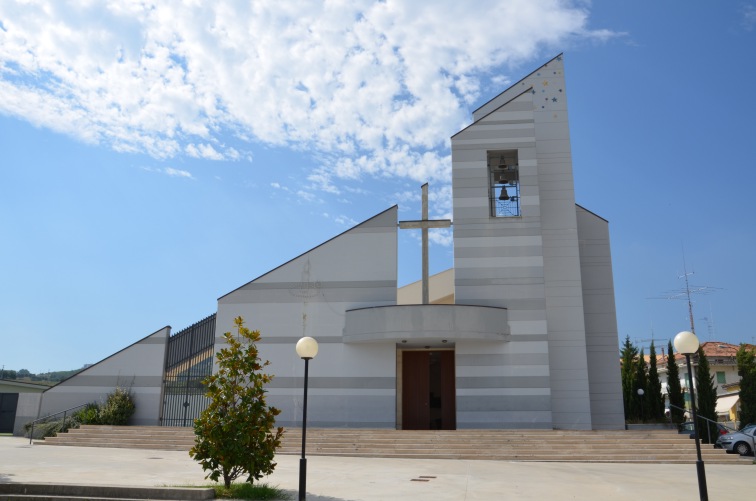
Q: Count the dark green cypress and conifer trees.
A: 6